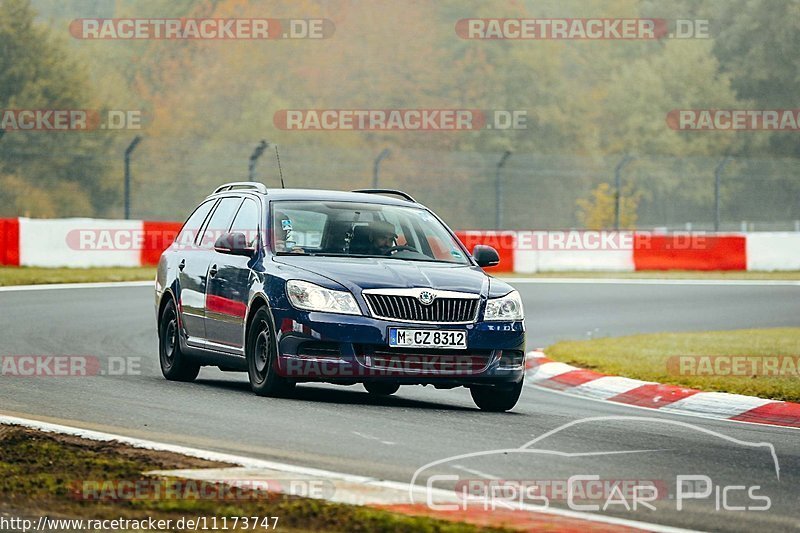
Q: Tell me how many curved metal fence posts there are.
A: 6